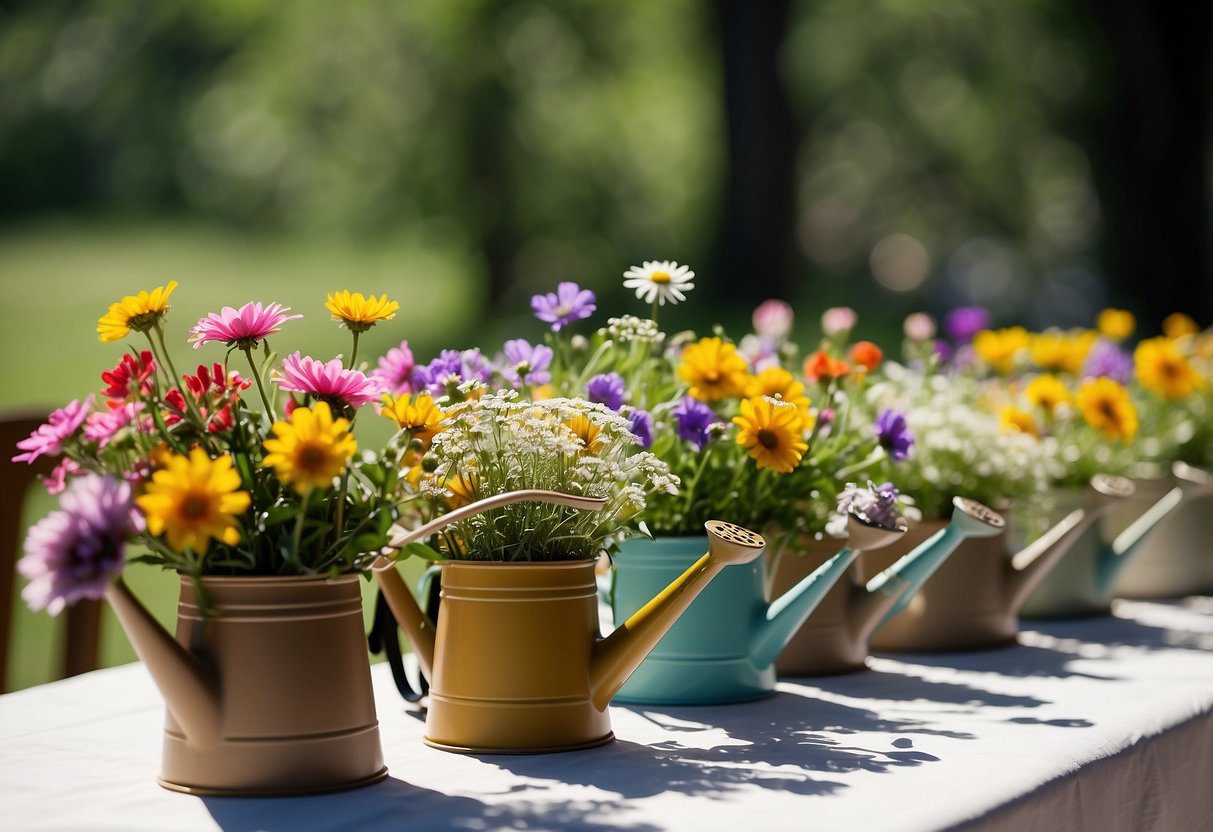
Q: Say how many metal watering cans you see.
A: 7